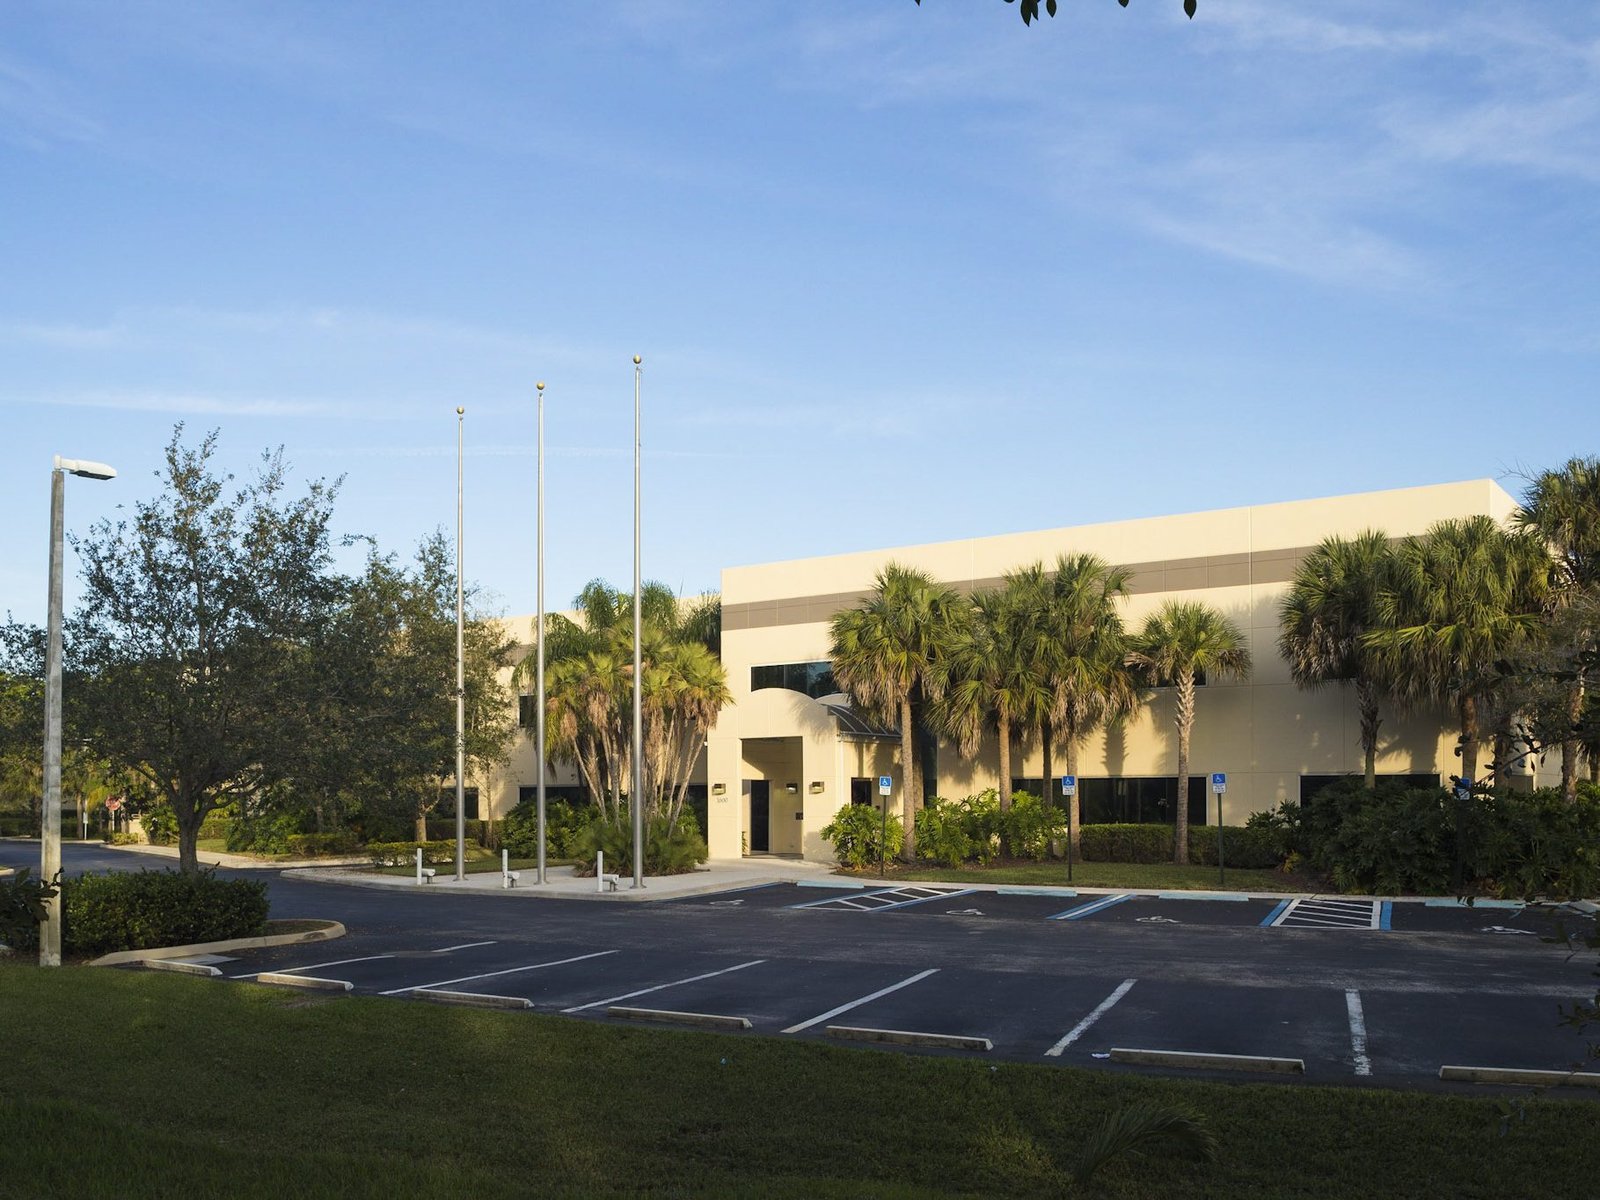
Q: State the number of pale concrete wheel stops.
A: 7